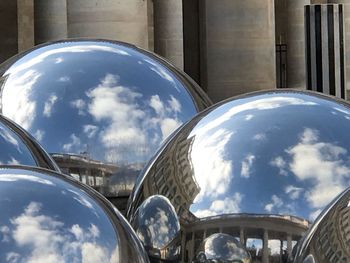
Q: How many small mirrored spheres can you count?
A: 2